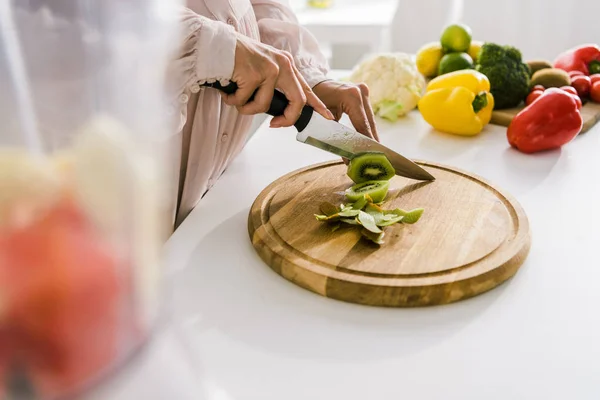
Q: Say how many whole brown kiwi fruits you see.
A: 2